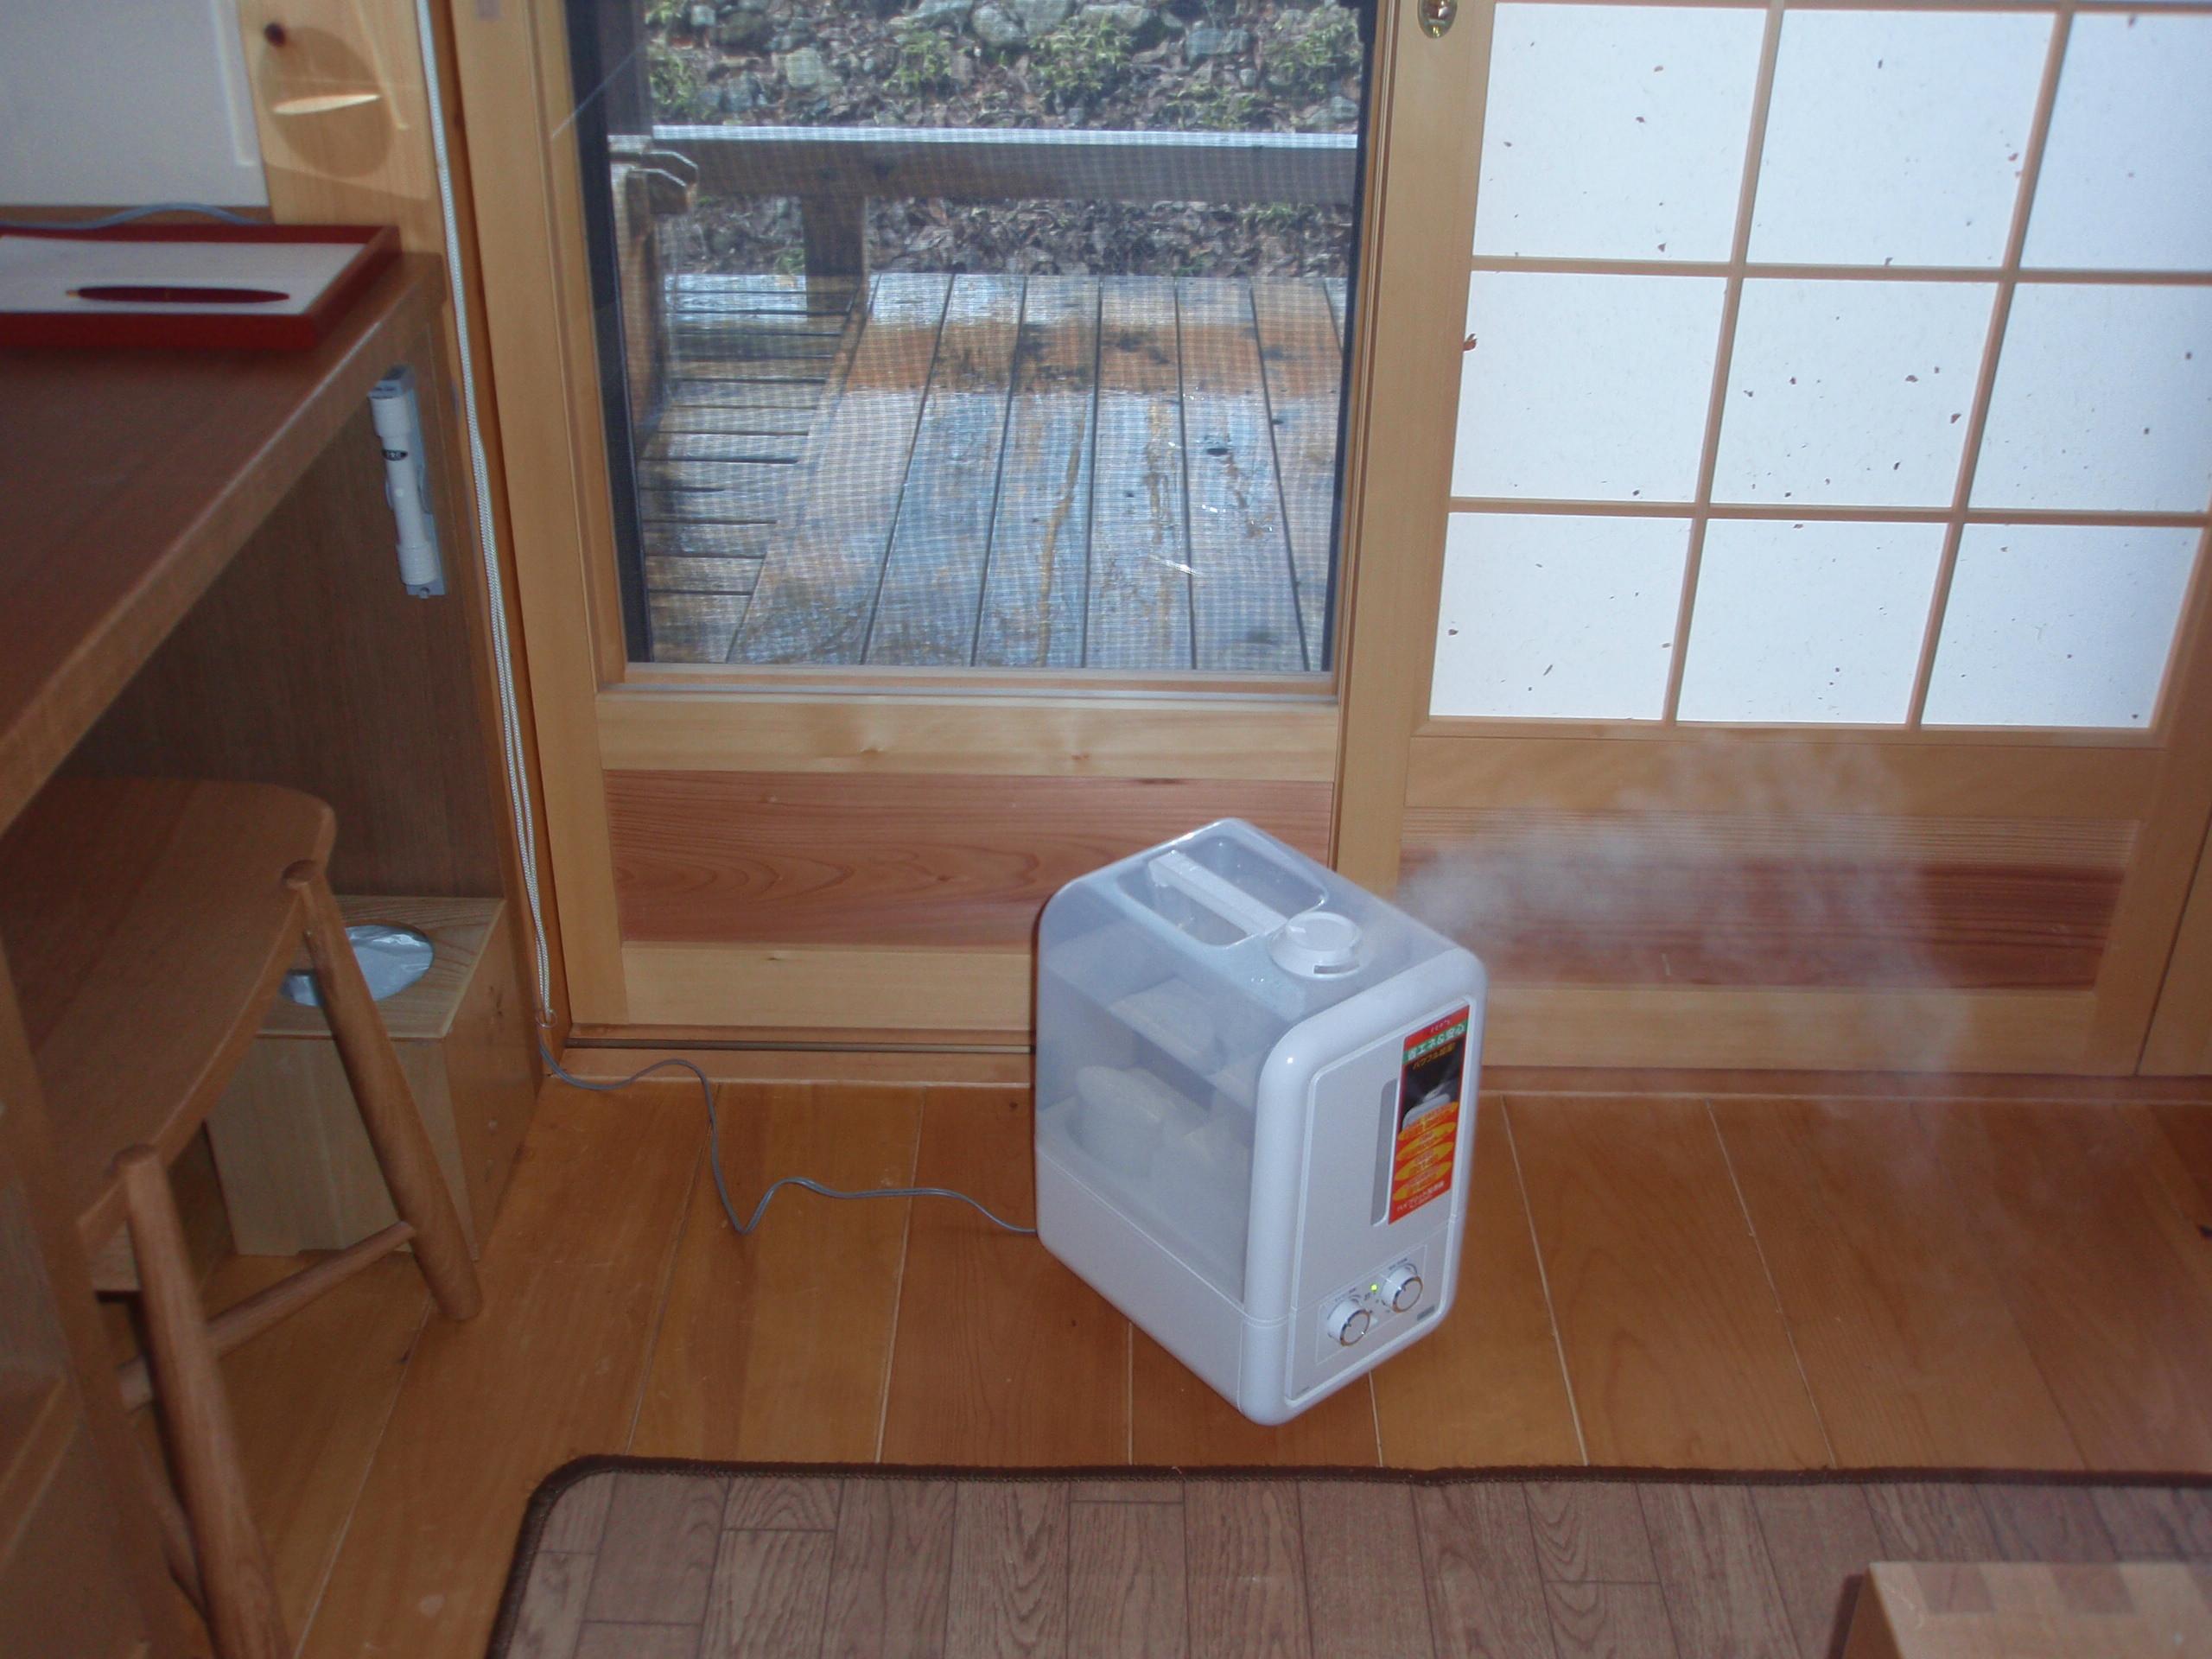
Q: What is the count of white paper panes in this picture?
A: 9